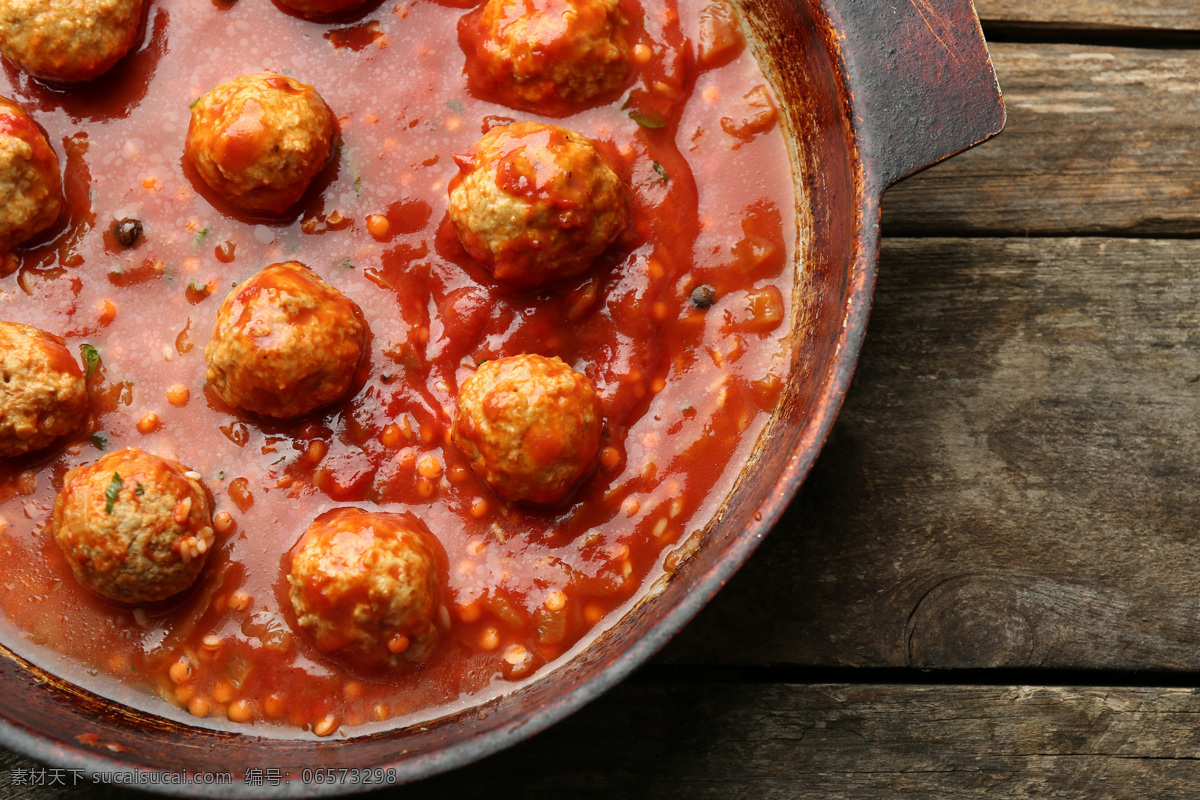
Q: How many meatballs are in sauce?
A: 11